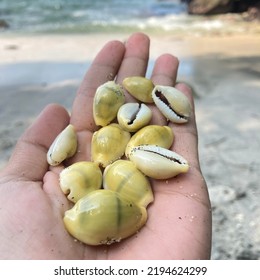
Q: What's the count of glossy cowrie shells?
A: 11